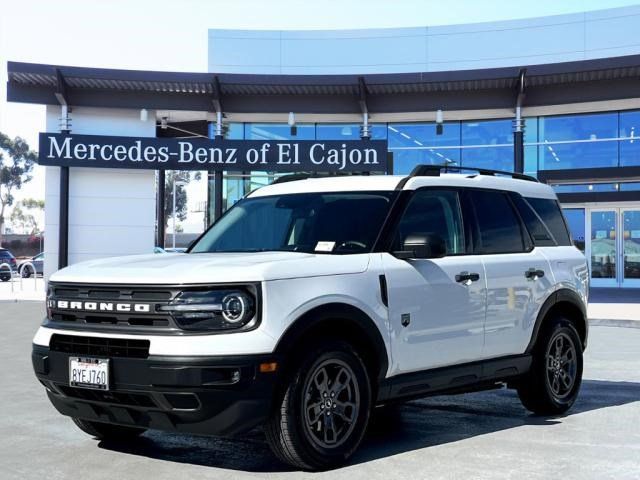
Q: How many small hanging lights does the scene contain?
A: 3